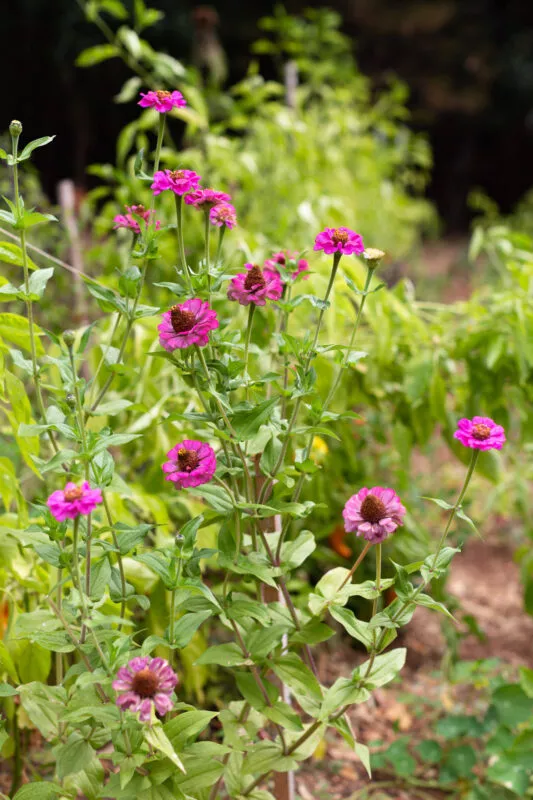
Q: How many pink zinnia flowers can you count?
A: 14